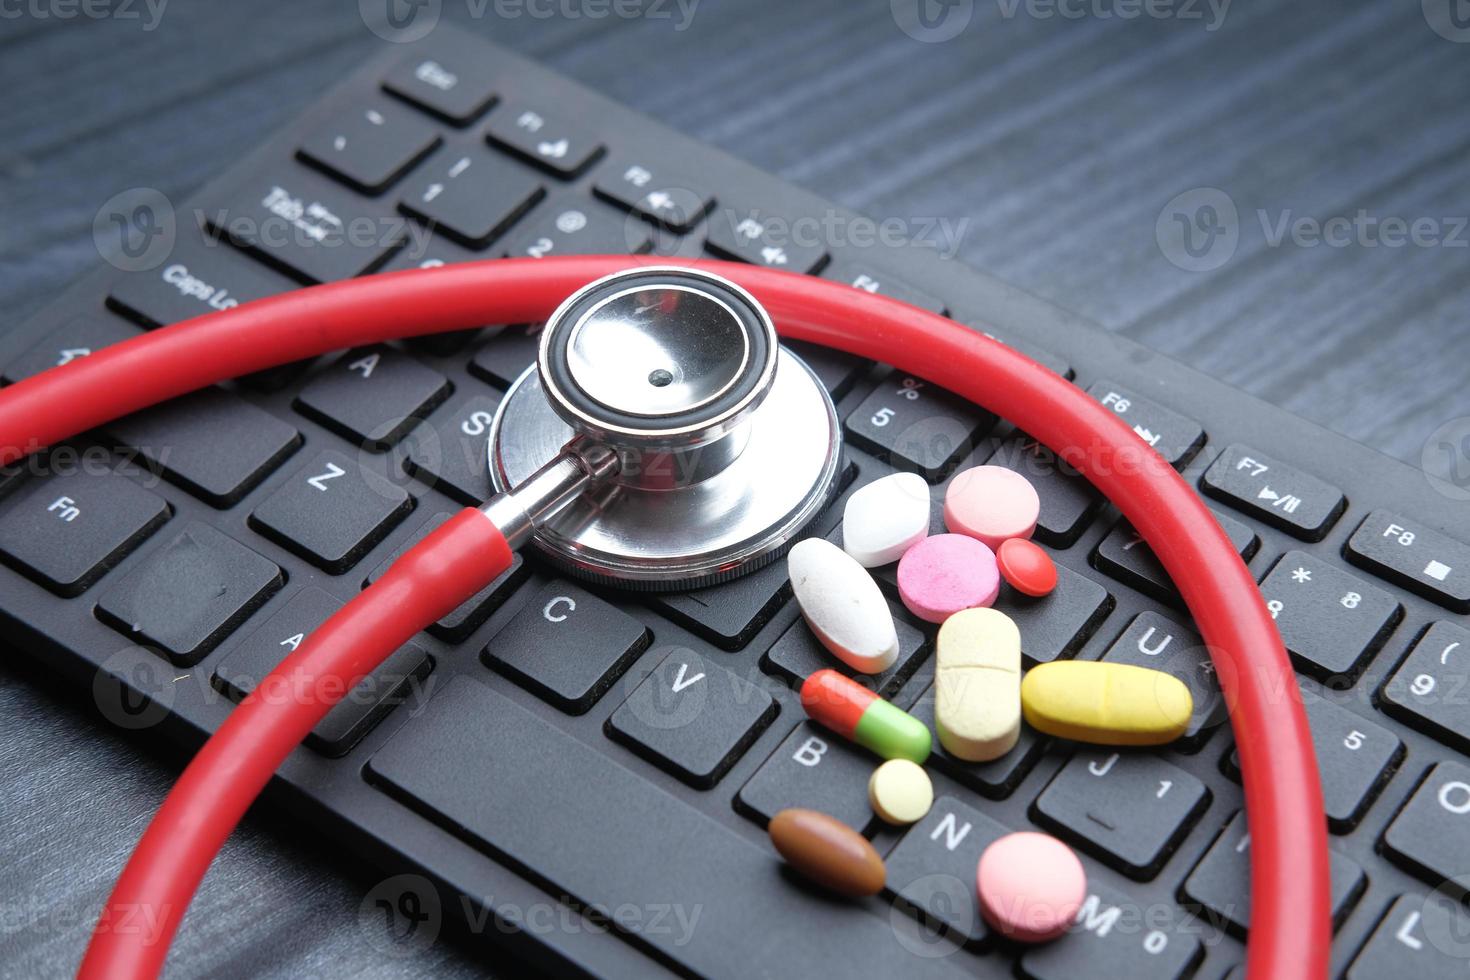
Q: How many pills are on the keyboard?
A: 11